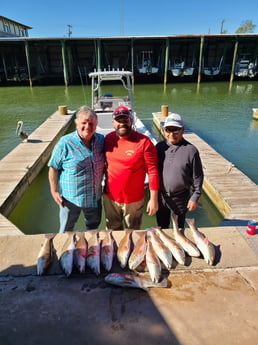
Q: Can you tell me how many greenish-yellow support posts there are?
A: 7